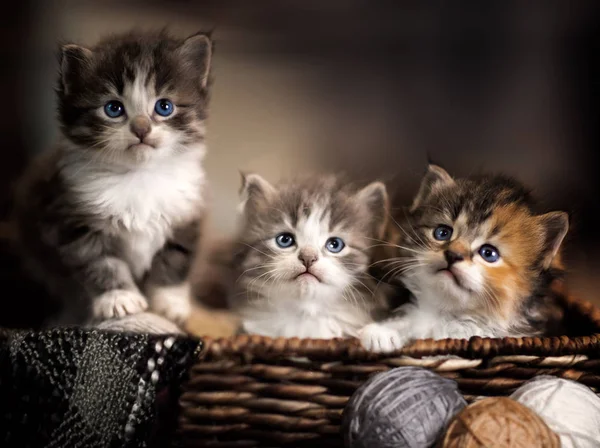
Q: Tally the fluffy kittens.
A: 3